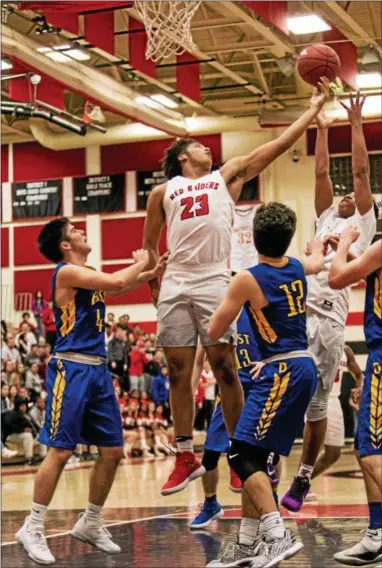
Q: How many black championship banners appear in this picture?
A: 3